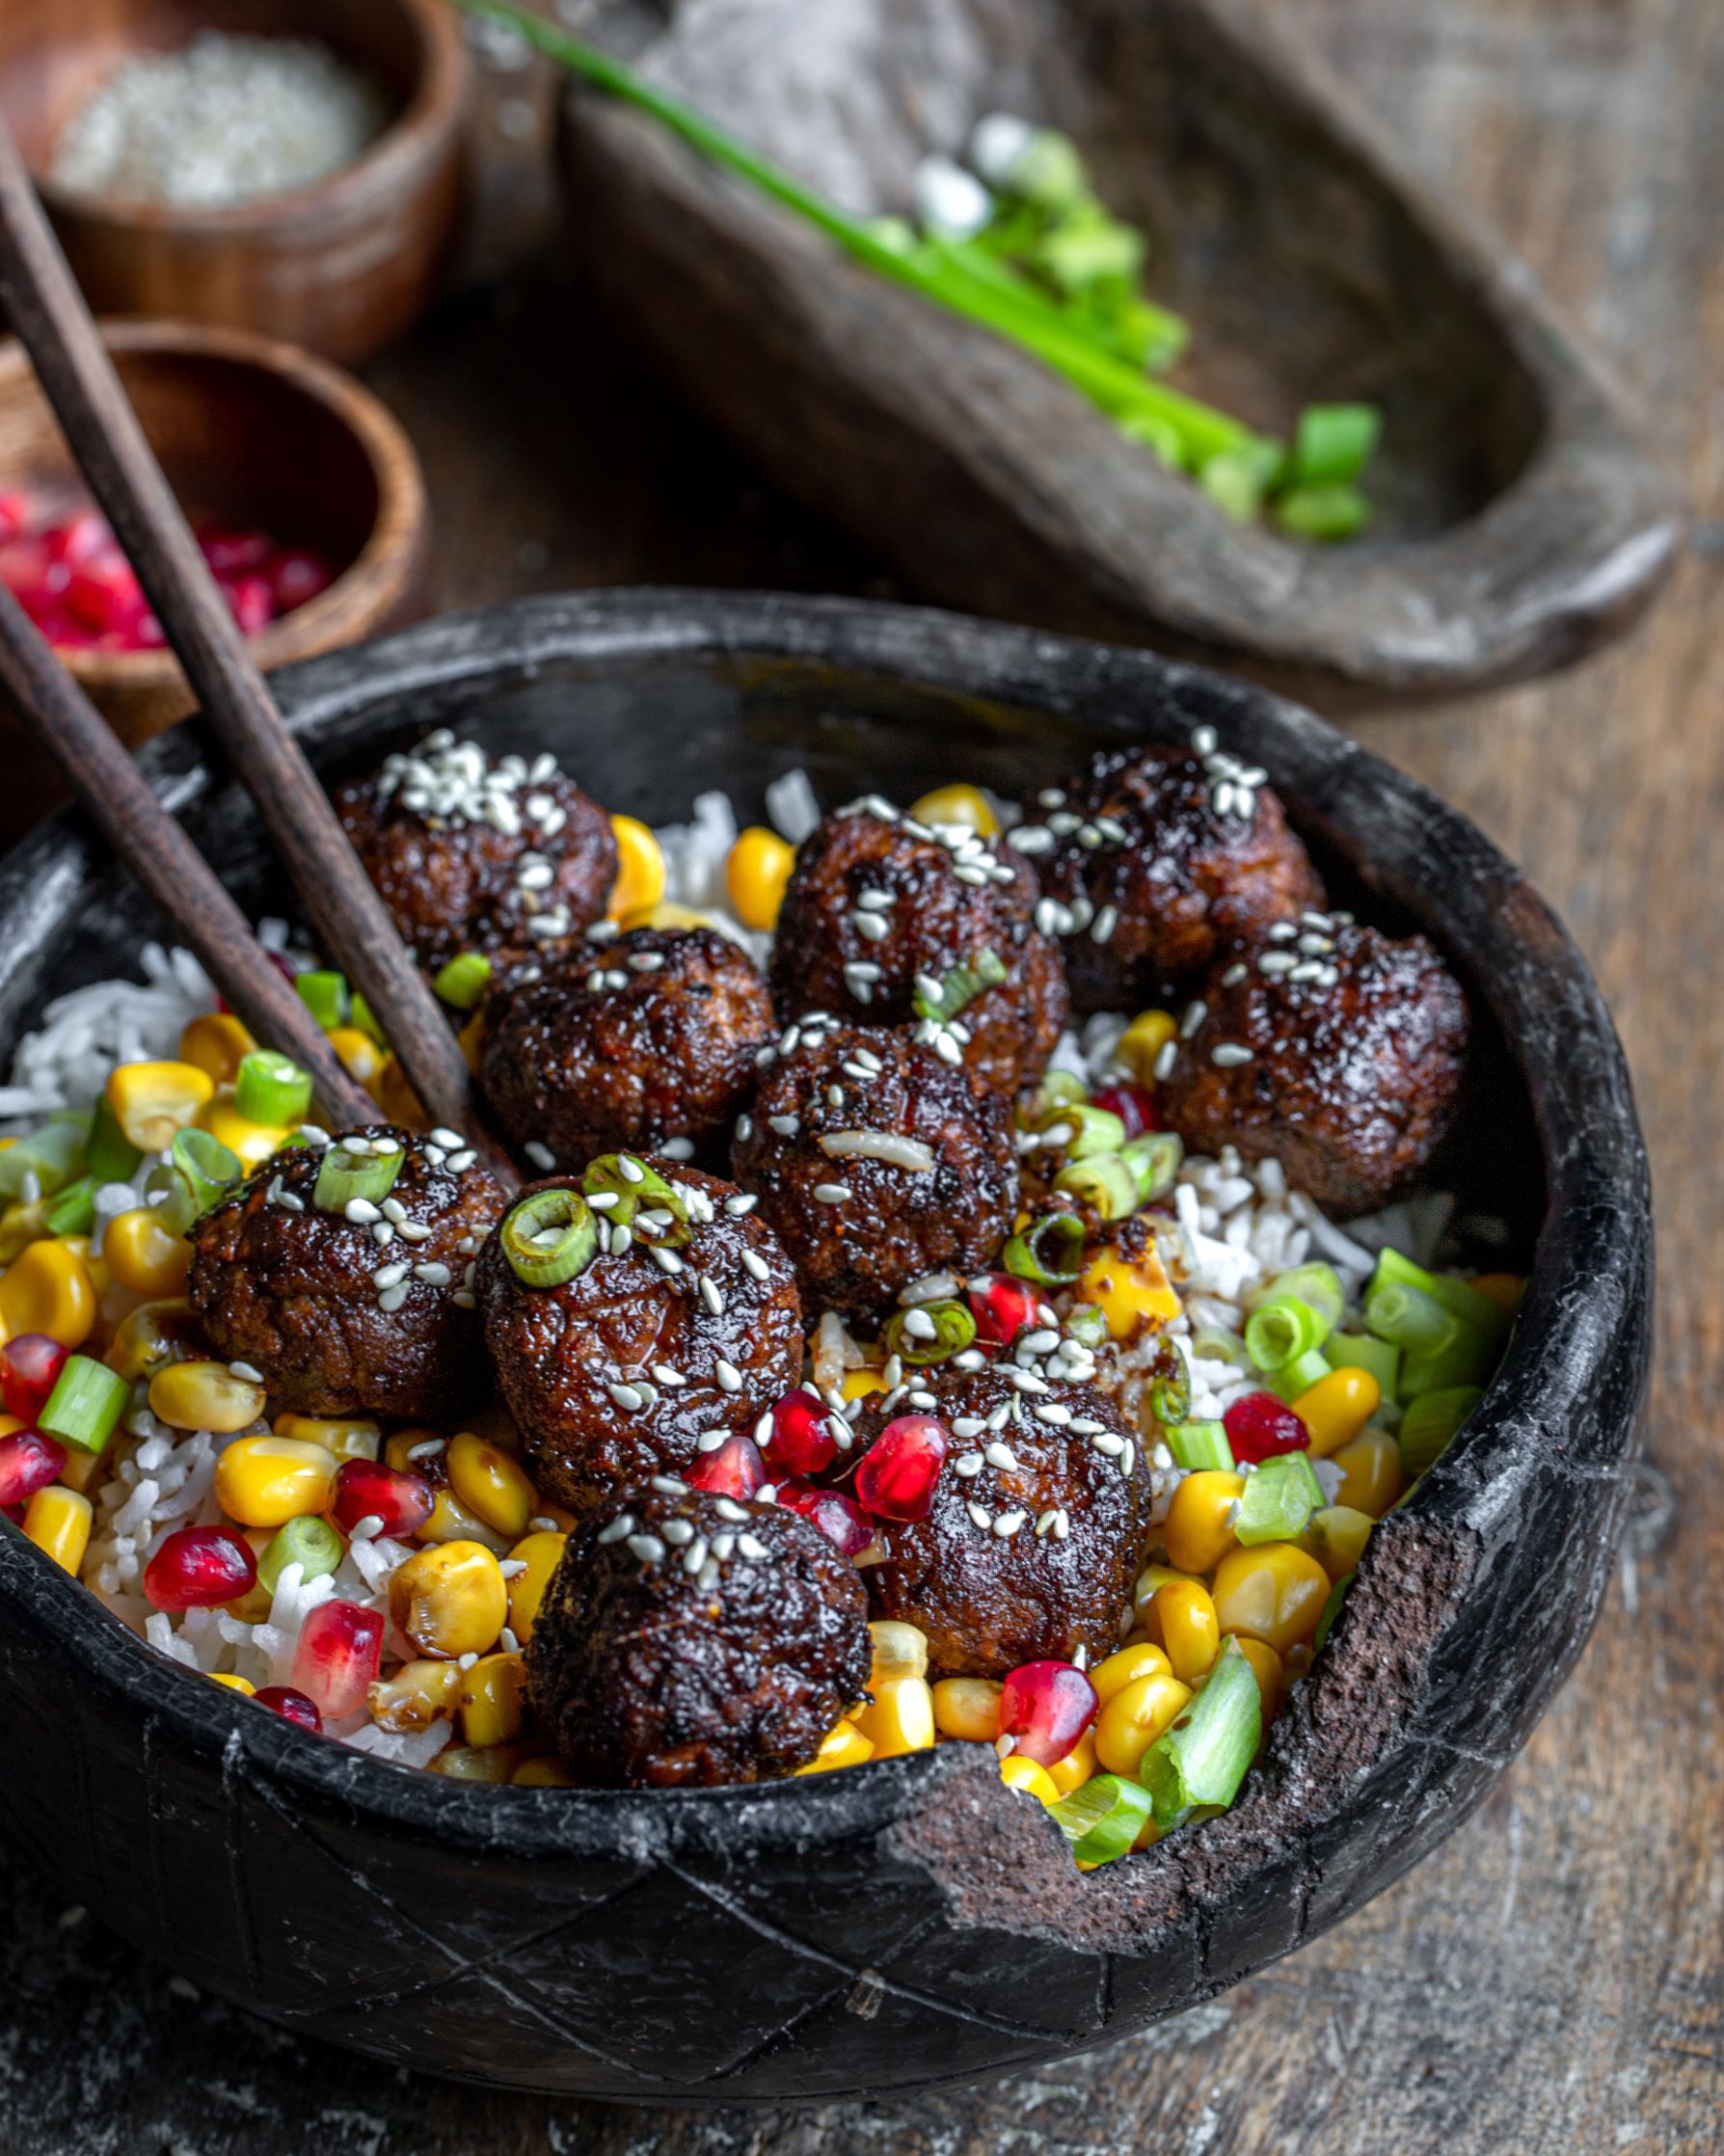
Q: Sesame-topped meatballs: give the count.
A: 10